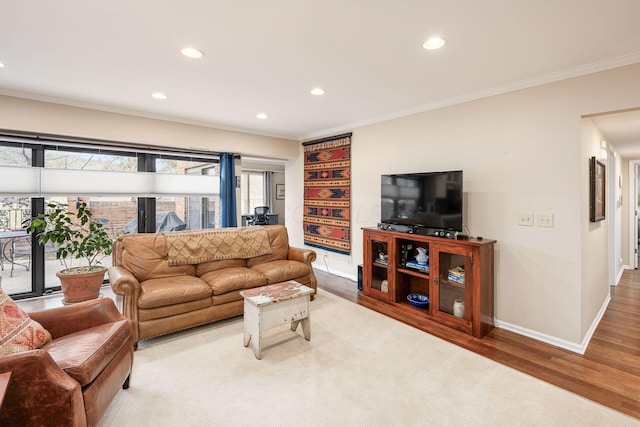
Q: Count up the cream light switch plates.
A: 2